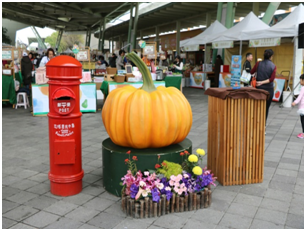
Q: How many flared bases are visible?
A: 1